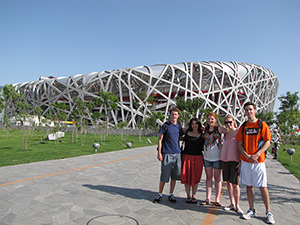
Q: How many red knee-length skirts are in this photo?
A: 1